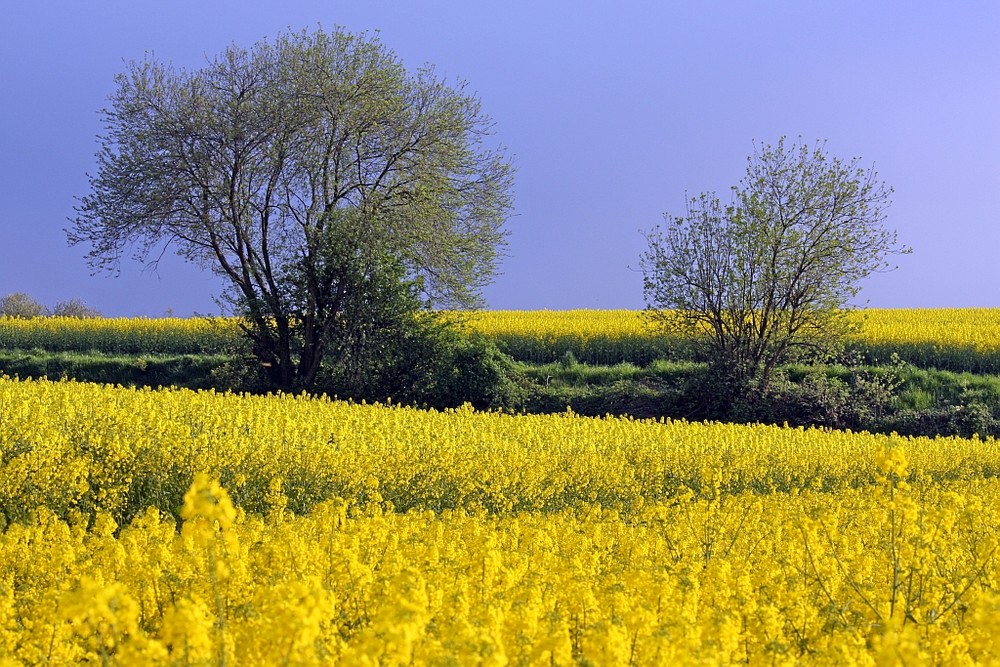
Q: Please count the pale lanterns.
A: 0